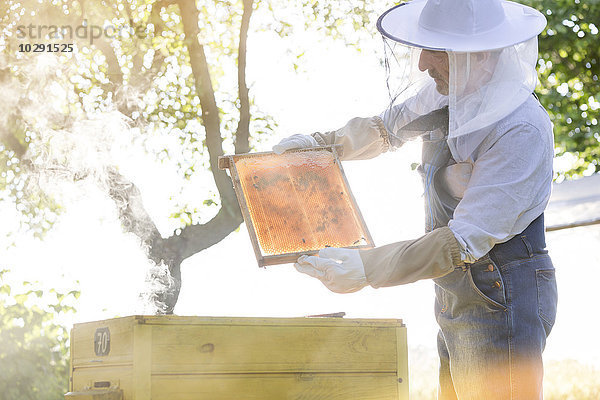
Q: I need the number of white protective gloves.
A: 2